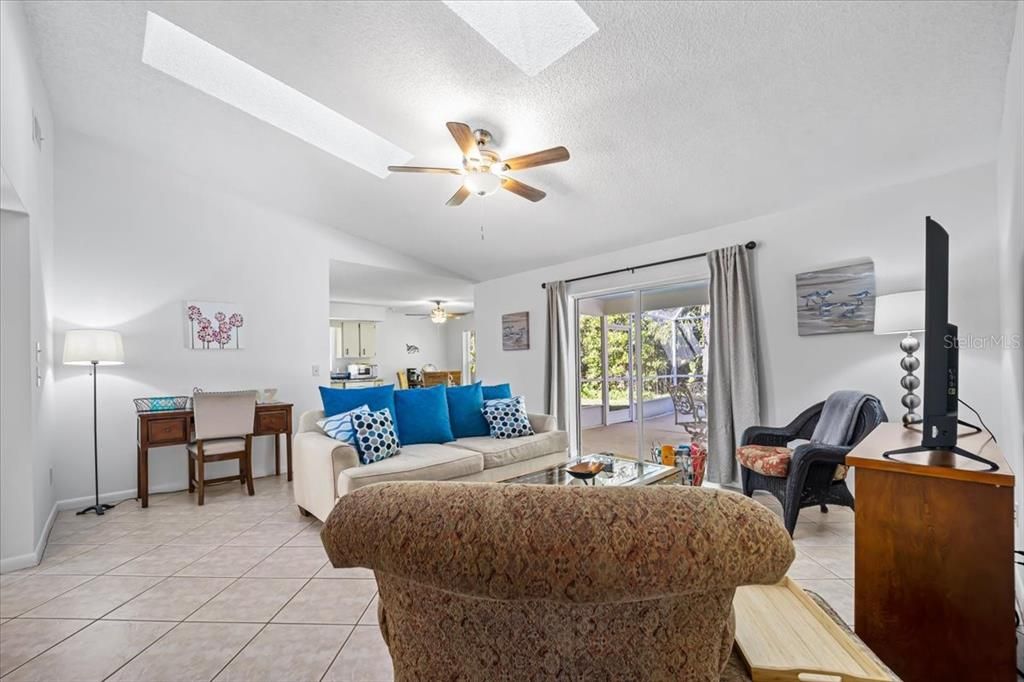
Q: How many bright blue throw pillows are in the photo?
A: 4